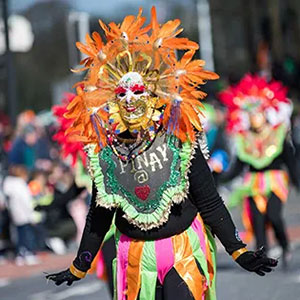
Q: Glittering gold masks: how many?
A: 1